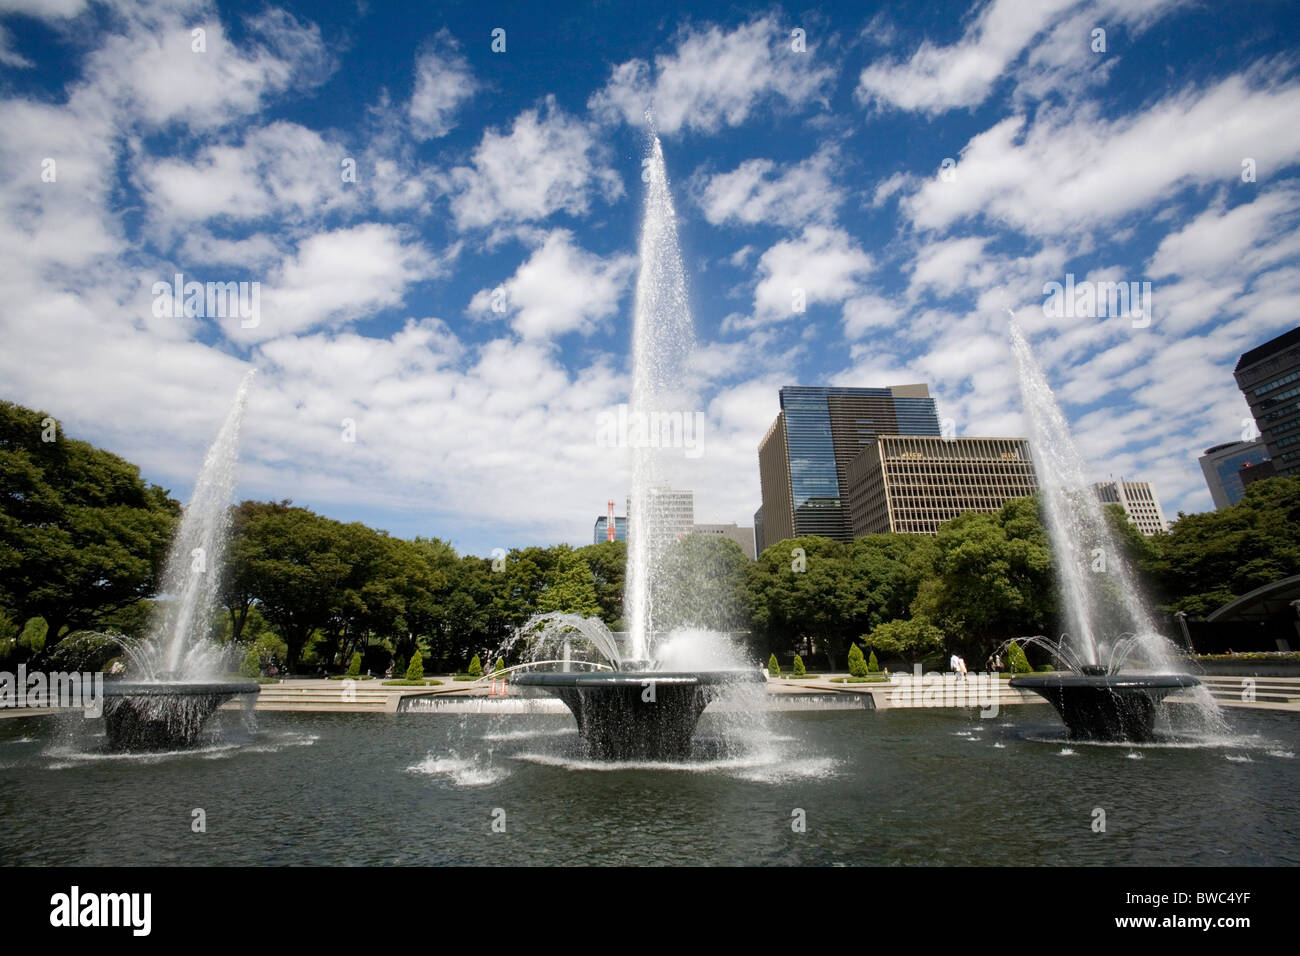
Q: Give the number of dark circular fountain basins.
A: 3